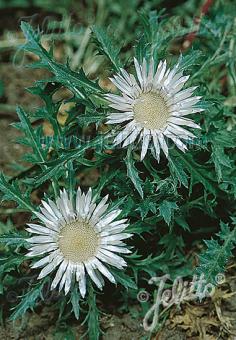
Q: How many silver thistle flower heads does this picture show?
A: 2